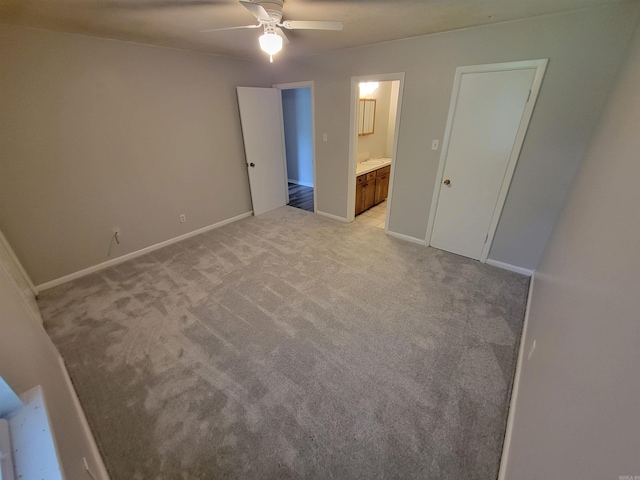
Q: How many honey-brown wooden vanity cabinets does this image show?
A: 1